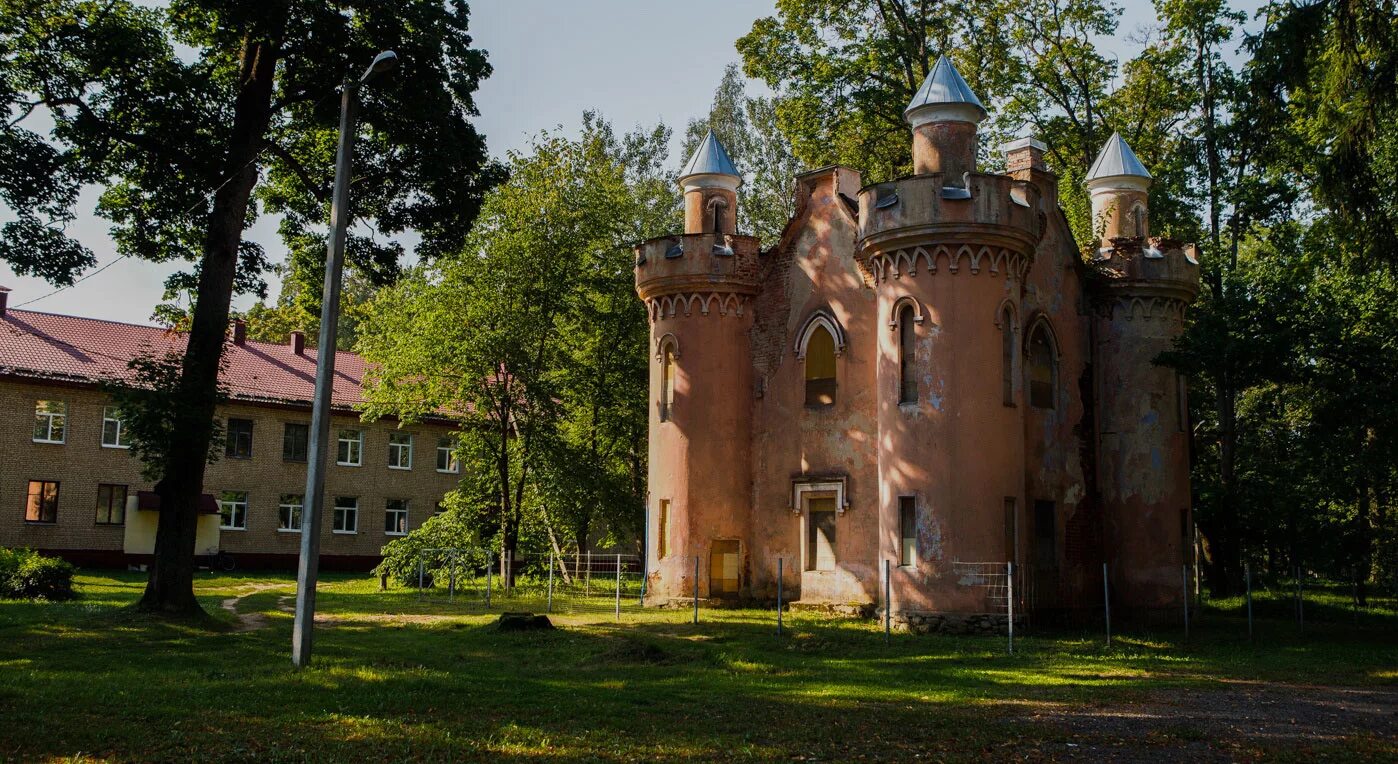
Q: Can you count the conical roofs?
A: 3